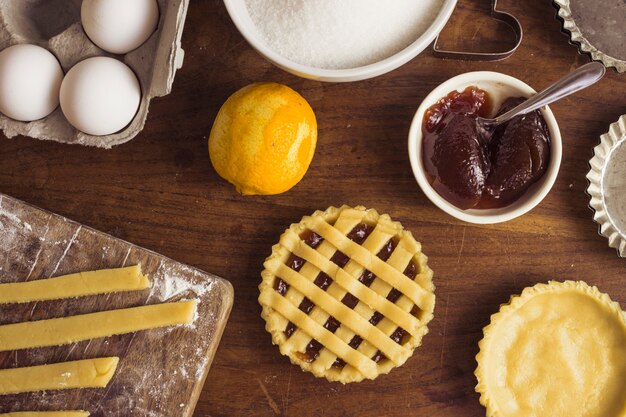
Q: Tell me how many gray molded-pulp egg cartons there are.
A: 1